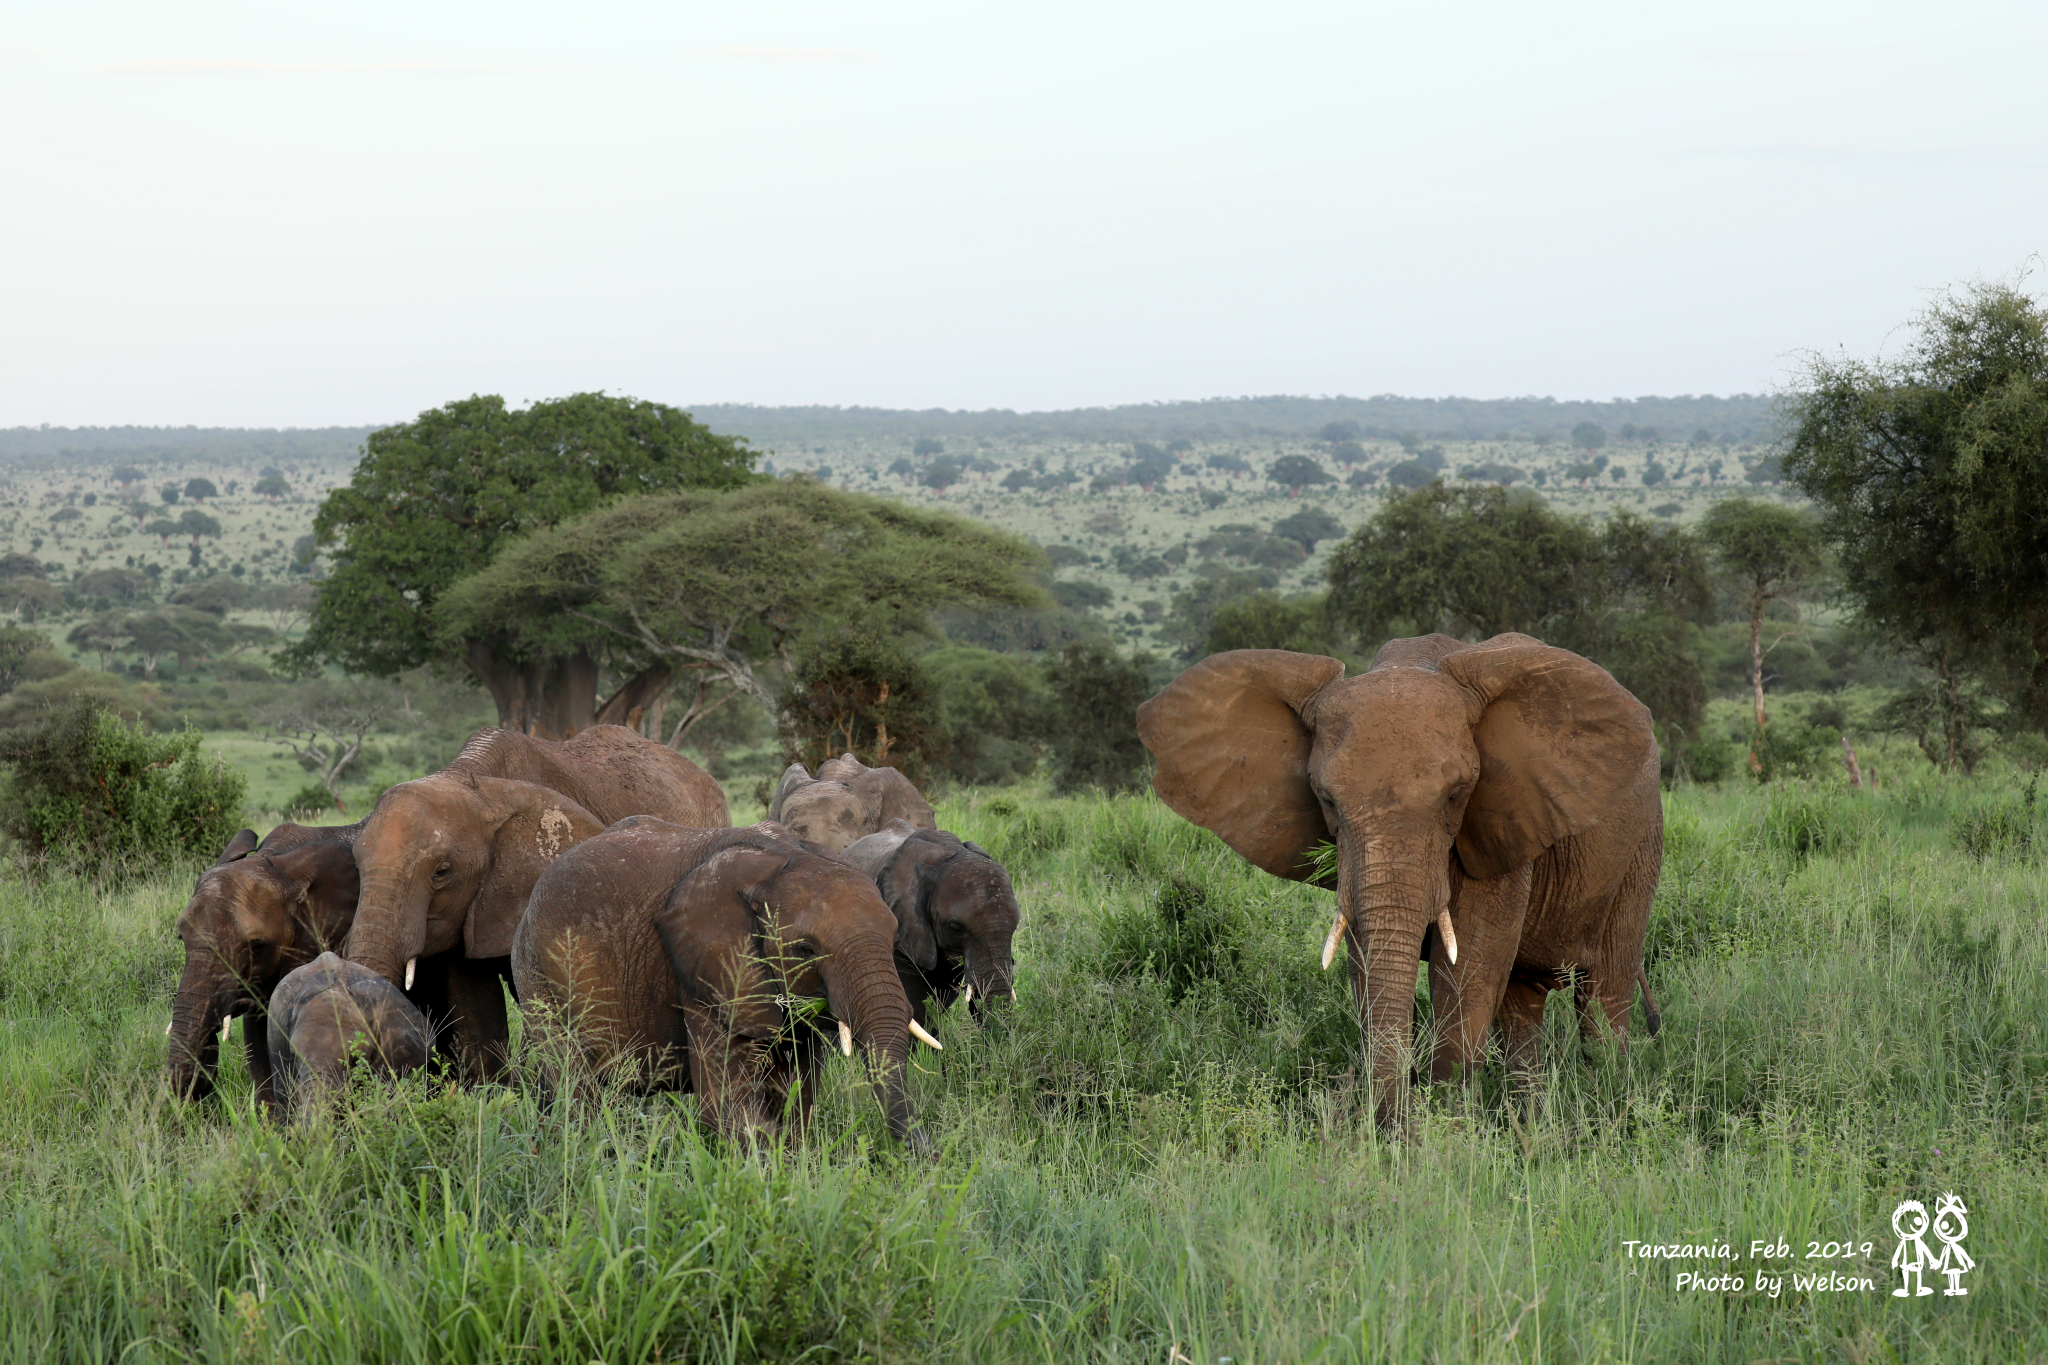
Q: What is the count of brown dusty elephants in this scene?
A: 7